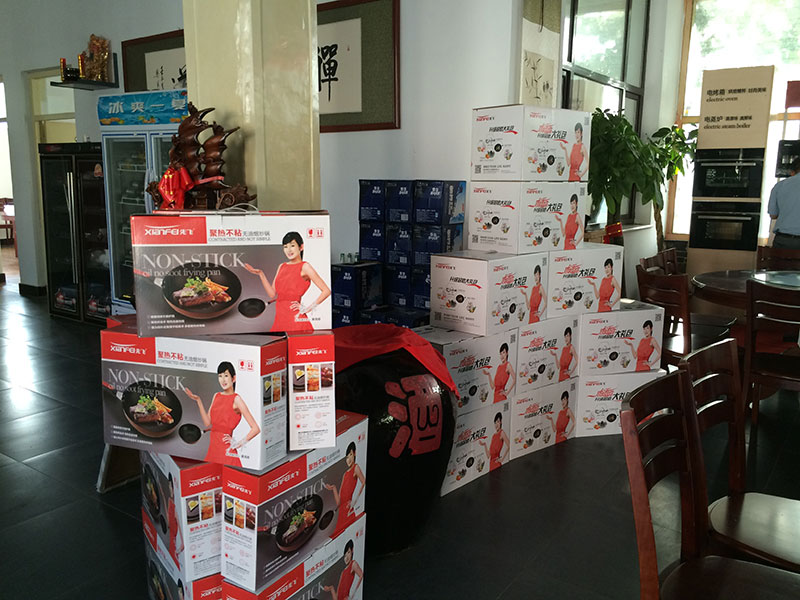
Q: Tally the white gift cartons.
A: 10